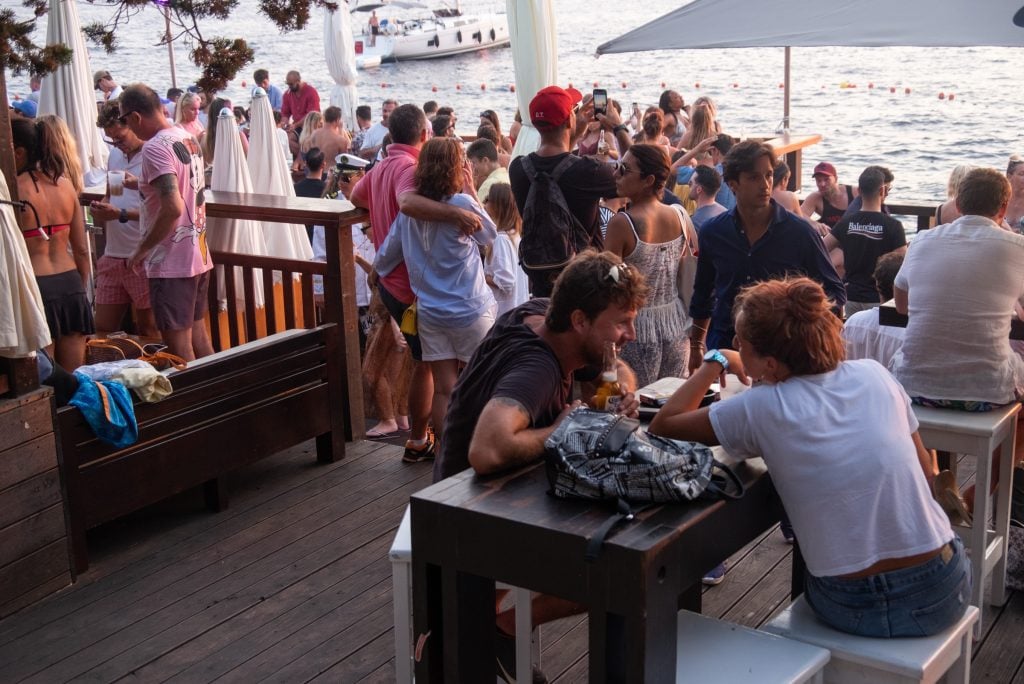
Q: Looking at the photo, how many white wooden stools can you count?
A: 4